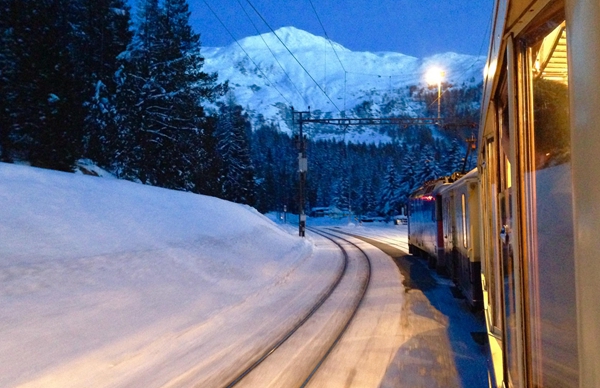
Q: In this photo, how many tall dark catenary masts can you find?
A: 1